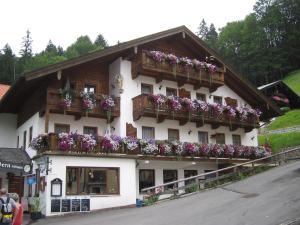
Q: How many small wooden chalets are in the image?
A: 1